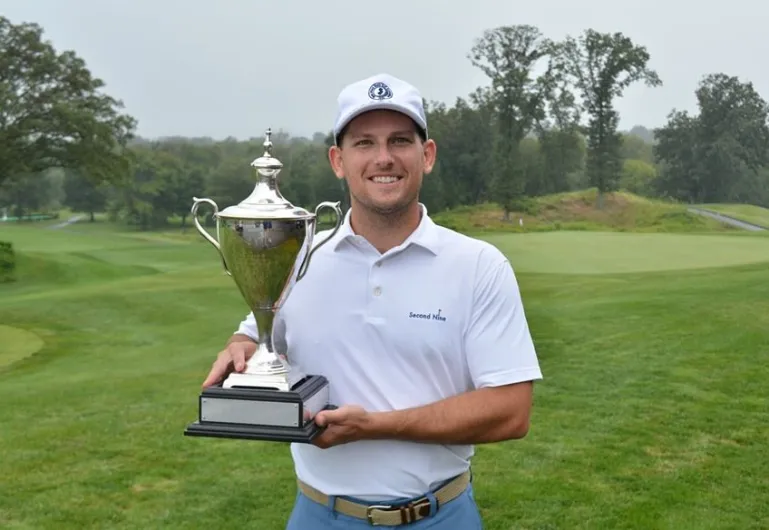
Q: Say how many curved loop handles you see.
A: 2